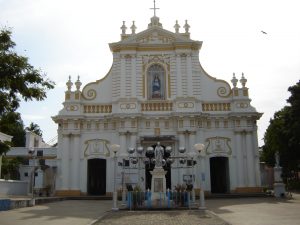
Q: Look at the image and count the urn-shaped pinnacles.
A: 8